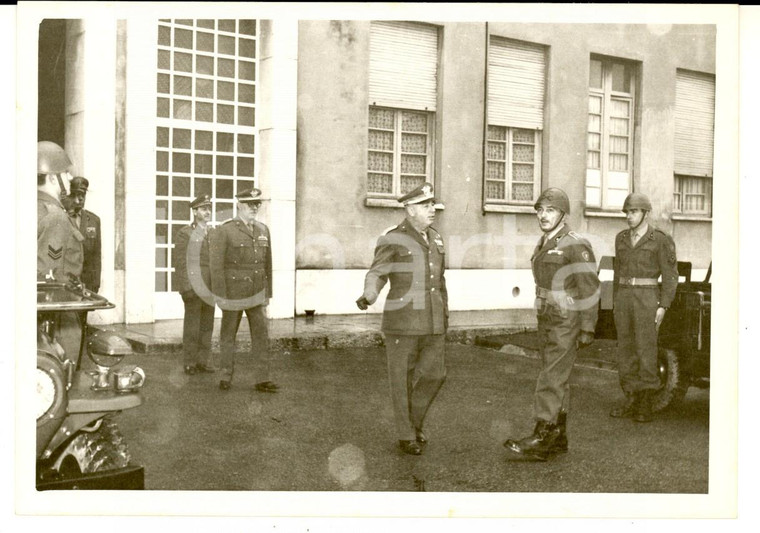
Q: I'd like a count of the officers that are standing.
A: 7